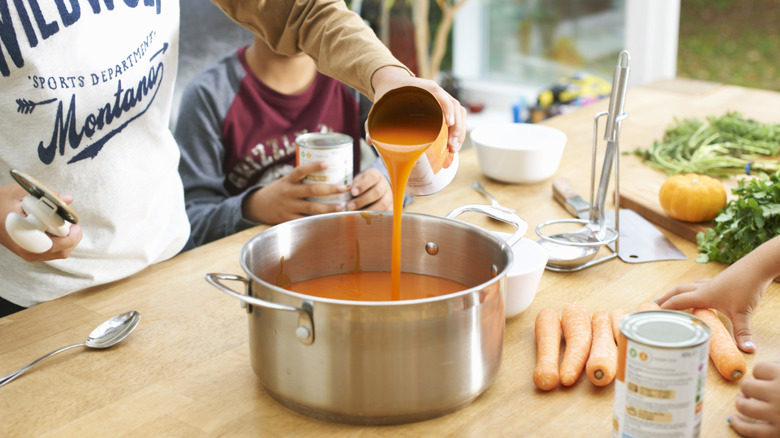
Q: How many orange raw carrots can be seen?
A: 6